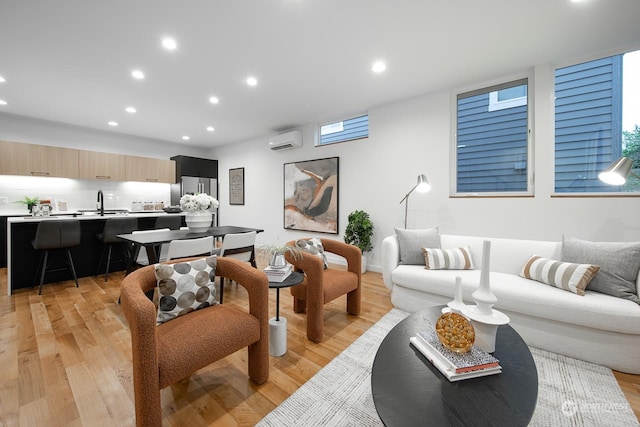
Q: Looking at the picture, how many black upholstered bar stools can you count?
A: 3